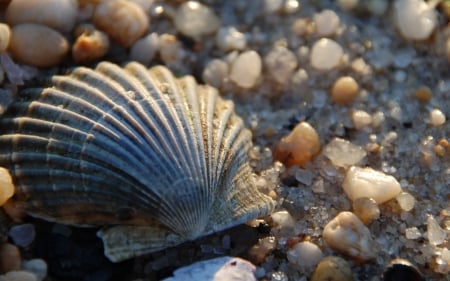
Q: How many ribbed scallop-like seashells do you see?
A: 1